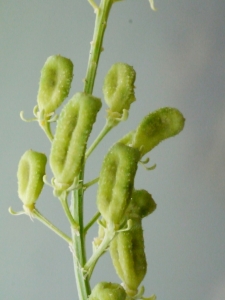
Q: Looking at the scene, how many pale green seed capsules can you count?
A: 9